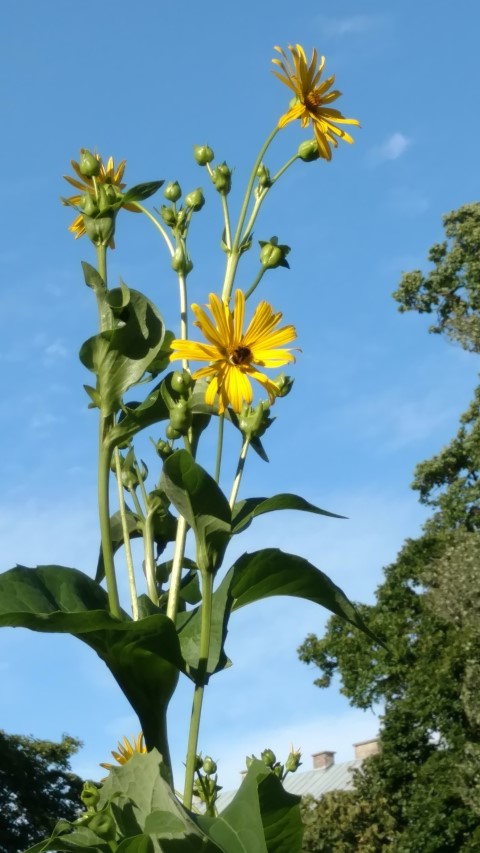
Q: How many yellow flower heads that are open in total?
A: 4